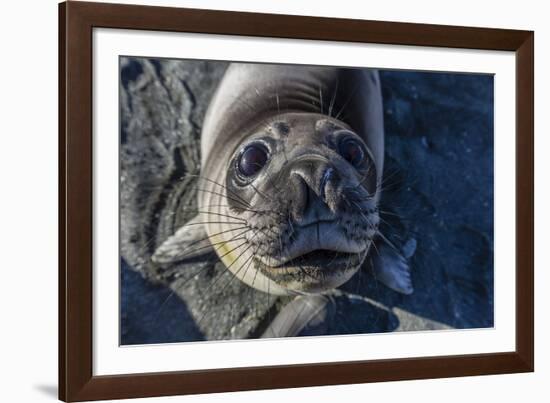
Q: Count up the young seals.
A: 1